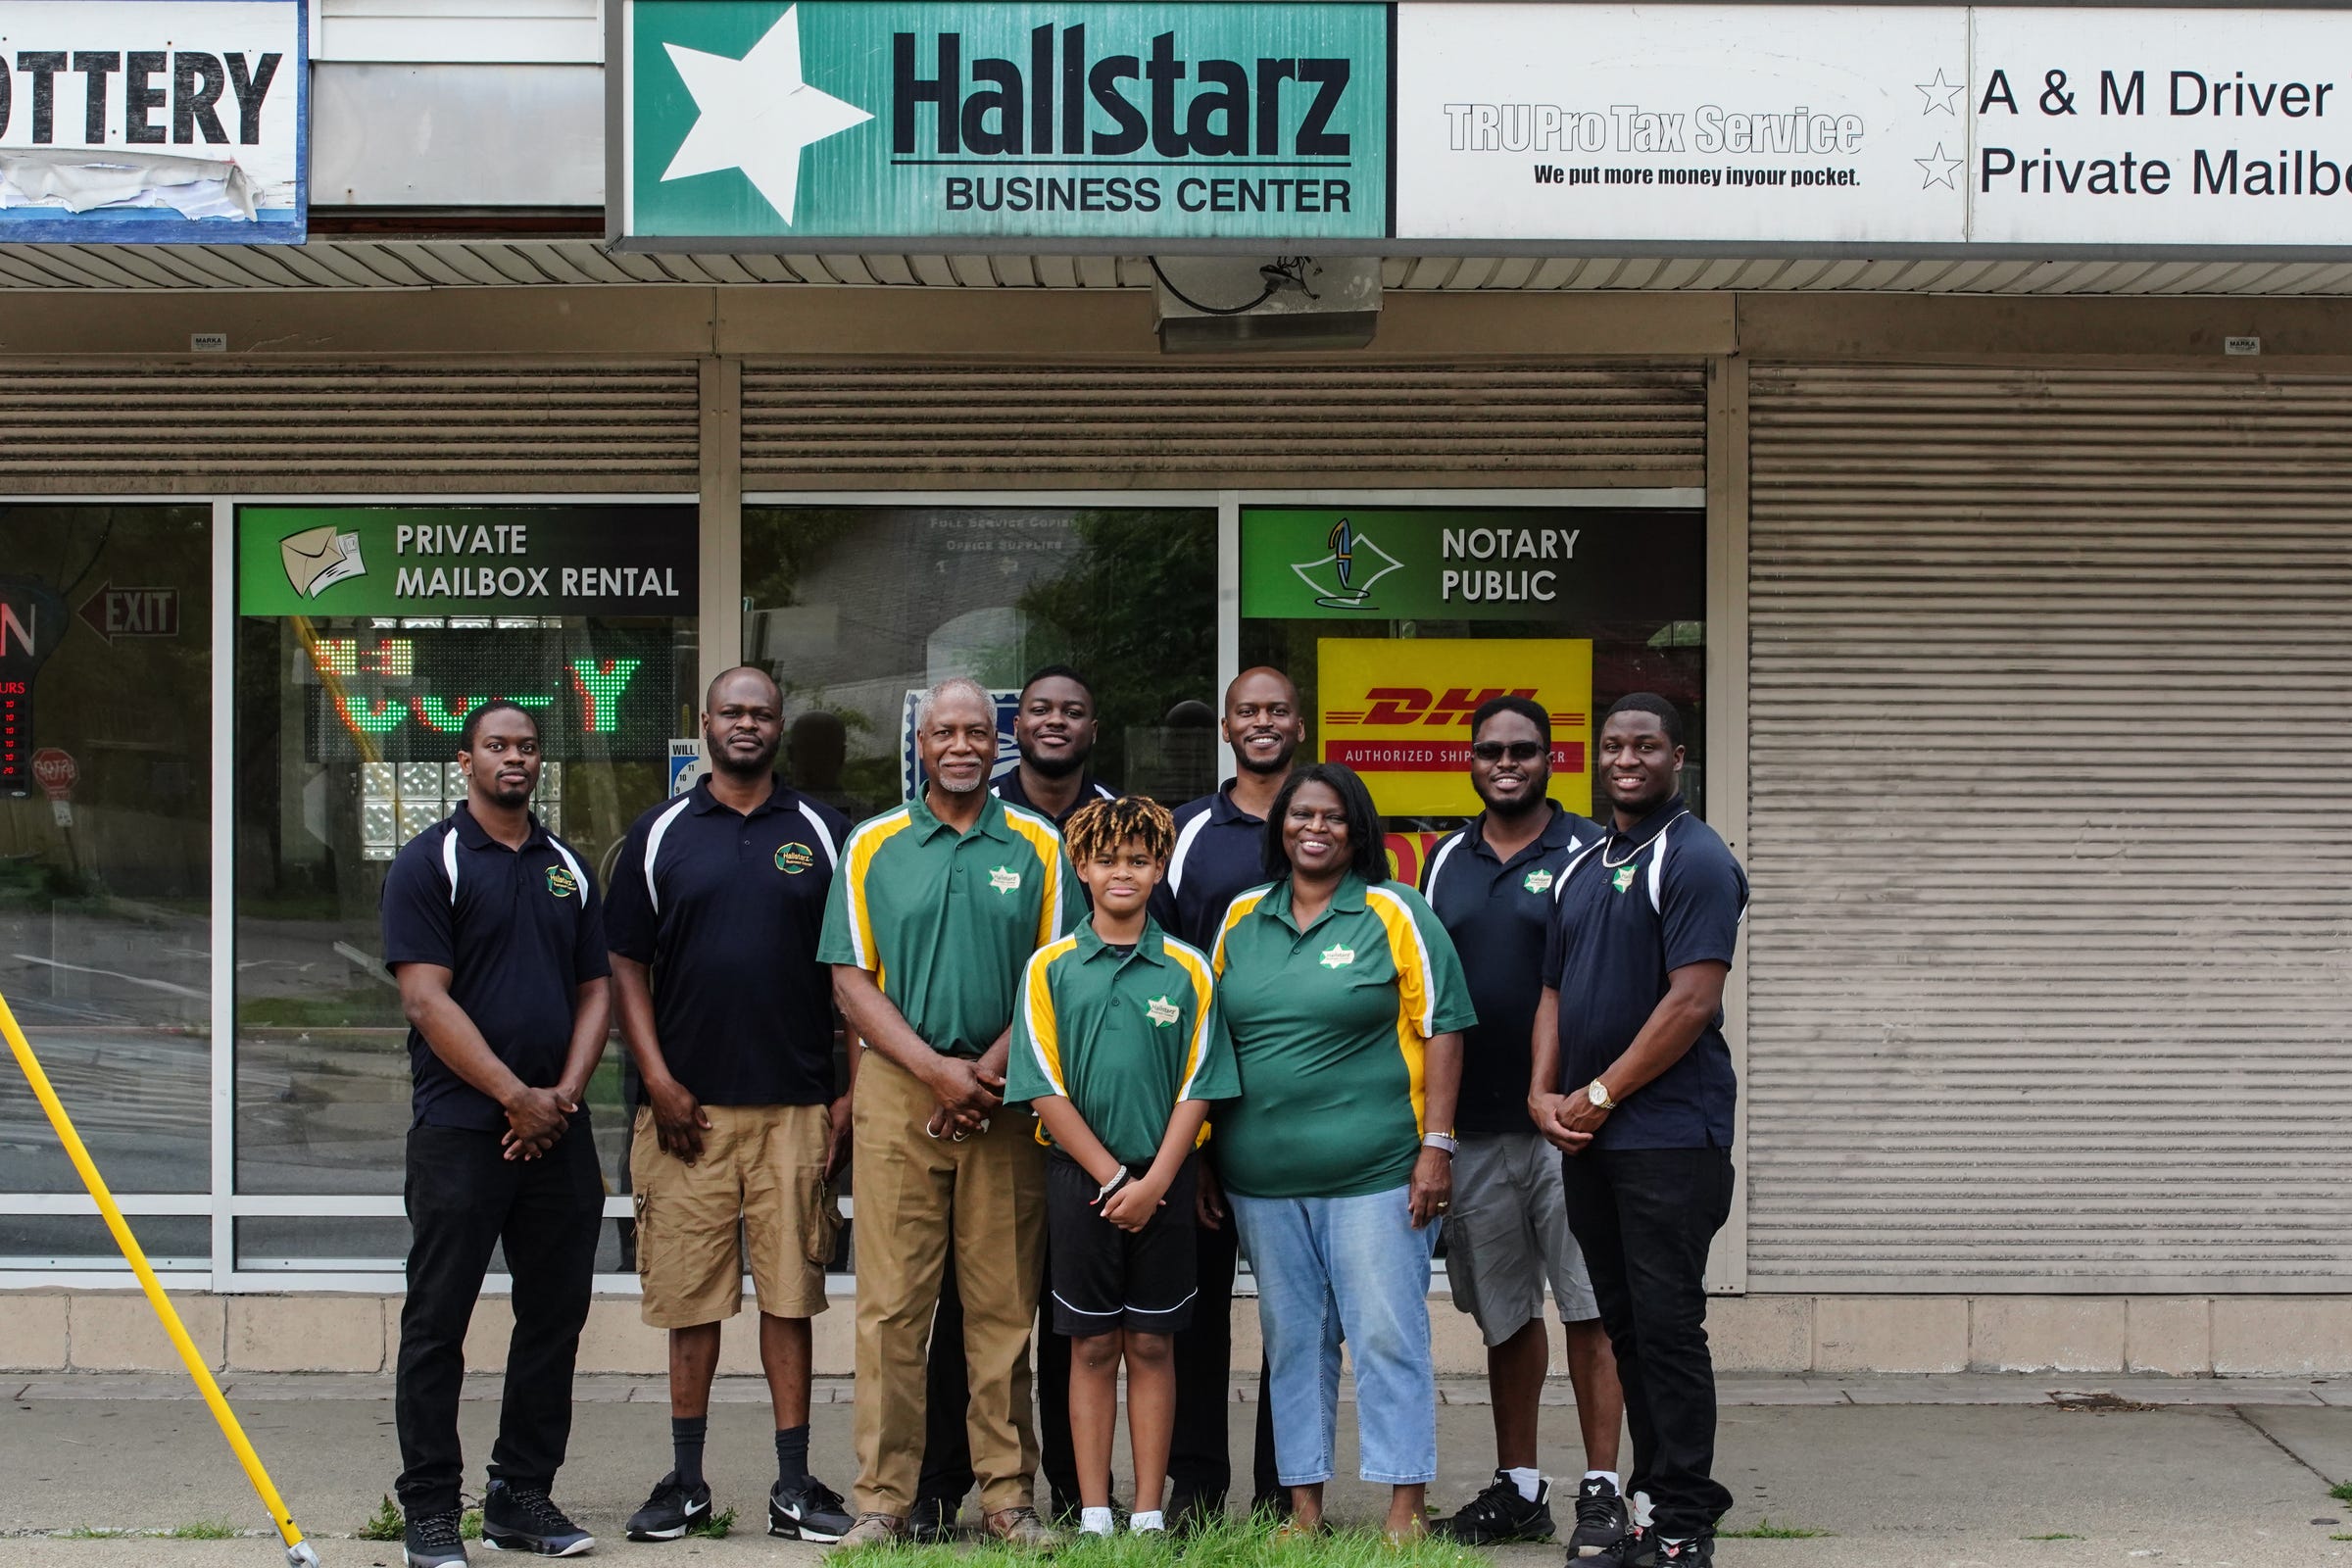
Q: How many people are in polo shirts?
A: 9